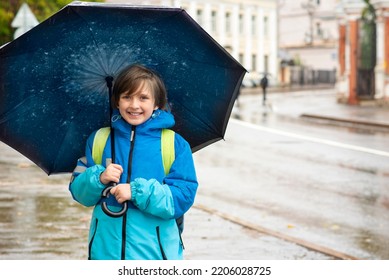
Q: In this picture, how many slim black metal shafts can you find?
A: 1